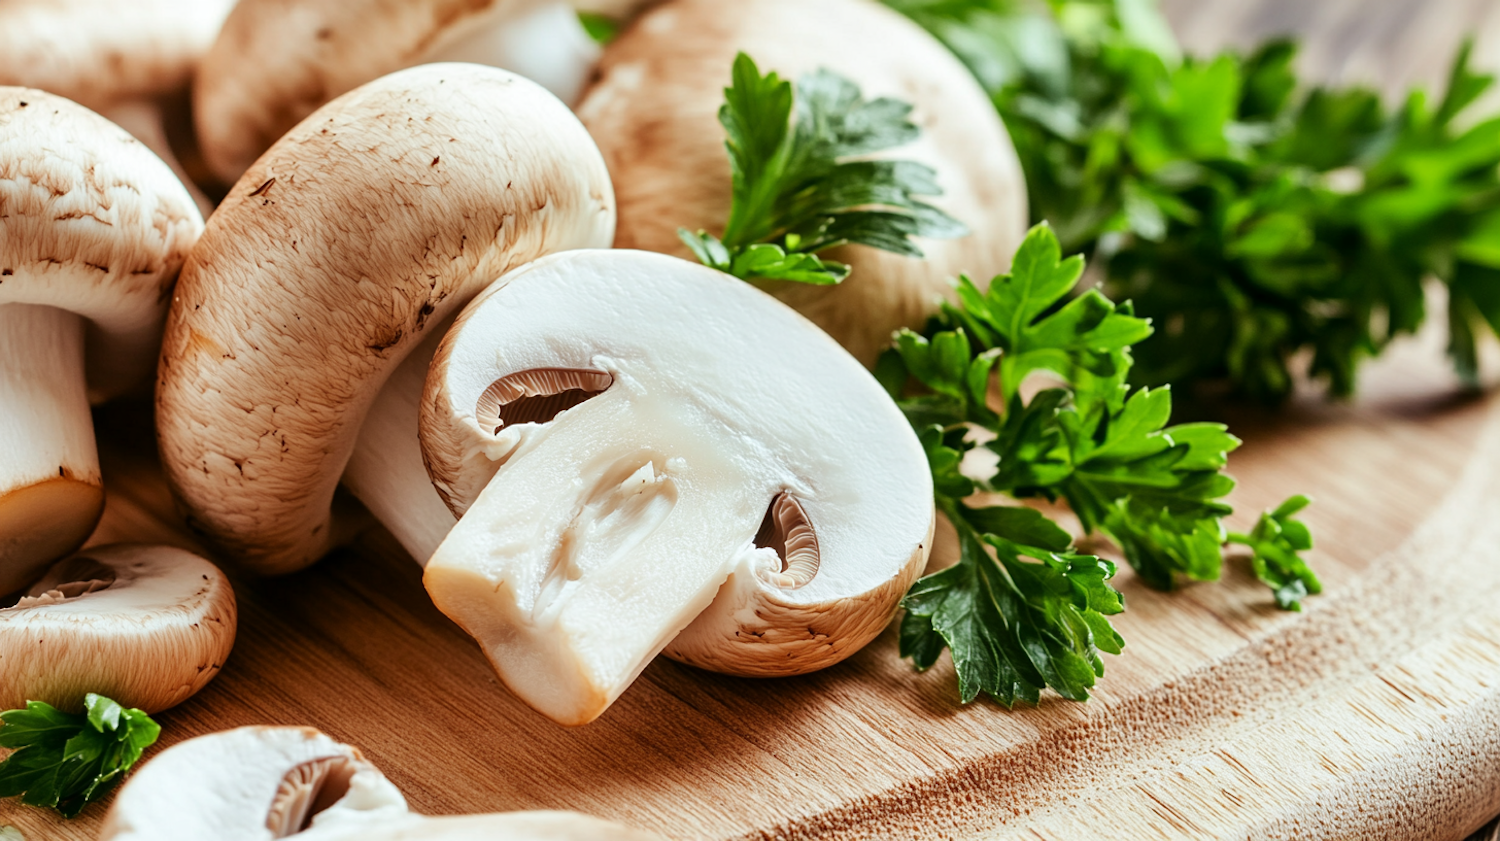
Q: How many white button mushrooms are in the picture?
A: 8